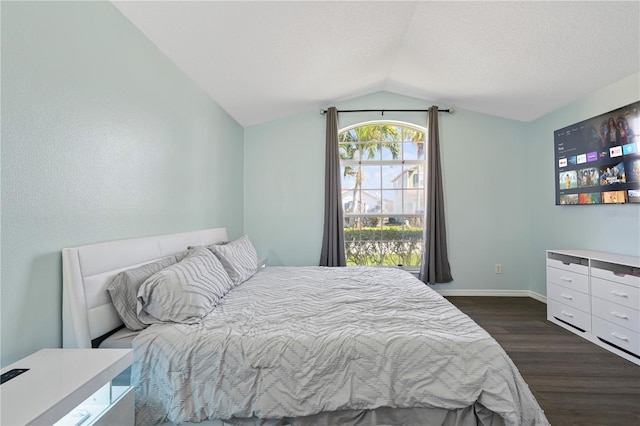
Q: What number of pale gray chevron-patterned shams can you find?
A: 2